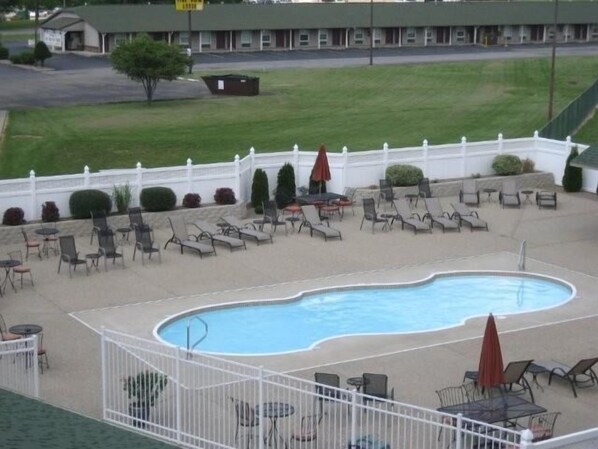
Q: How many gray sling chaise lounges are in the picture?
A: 12